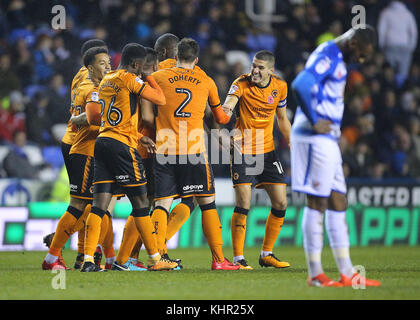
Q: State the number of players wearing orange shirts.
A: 7